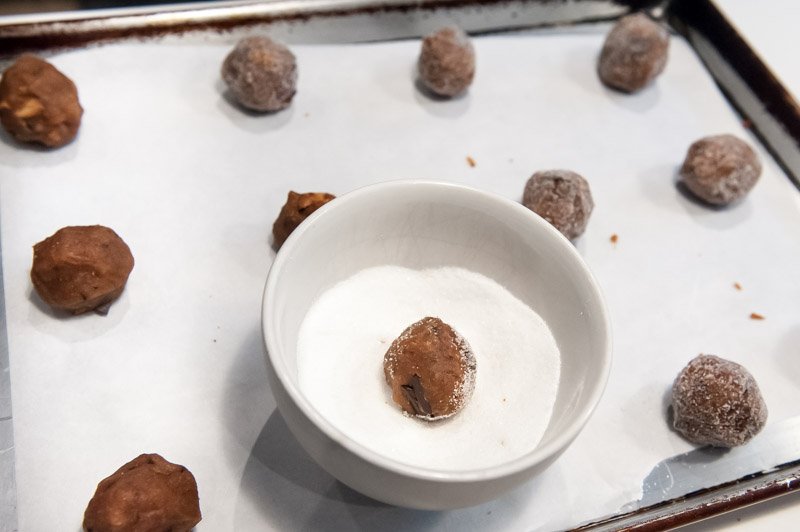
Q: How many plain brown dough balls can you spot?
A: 4